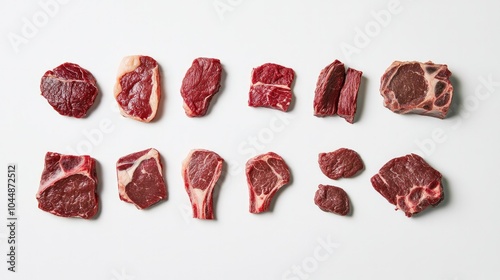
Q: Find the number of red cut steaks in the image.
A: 14